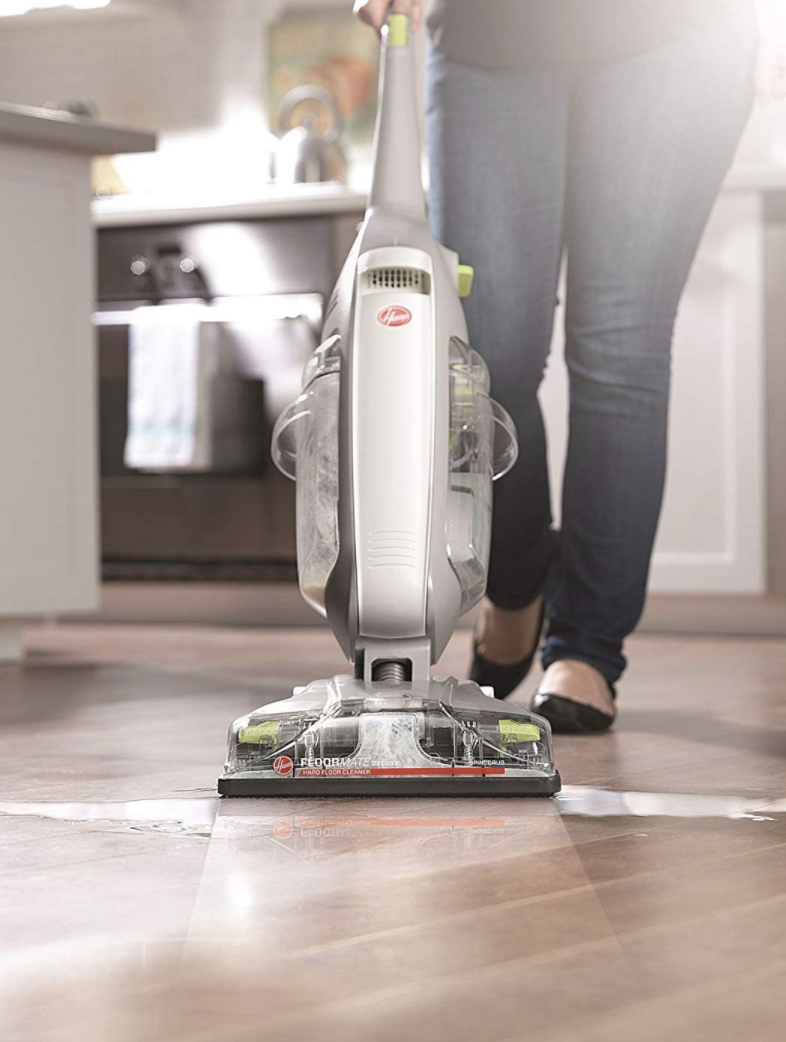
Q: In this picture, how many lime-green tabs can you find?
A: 4